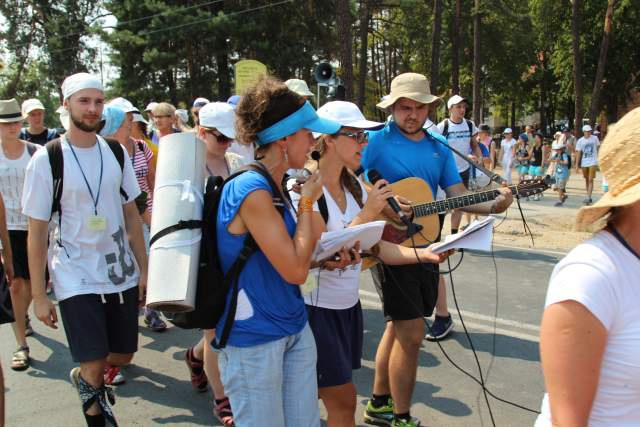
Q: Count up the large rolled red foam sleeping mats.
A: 0